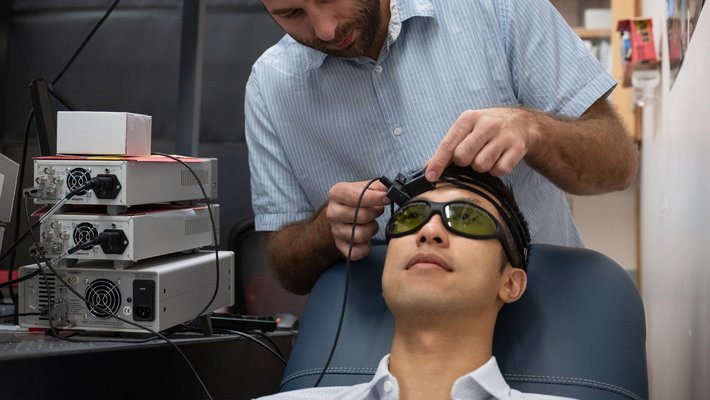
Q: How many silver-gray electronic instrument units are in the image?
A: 3